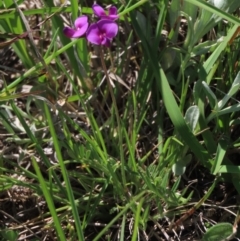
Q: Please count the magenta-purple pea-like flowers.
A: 3